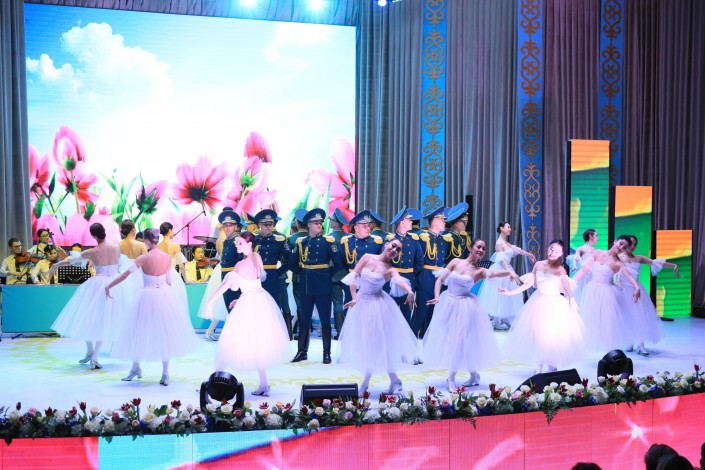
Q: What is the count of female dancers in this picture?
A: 13